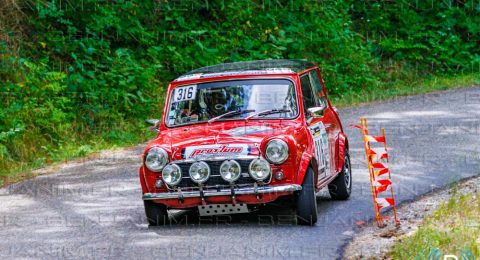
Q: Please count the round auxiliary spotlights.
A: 4